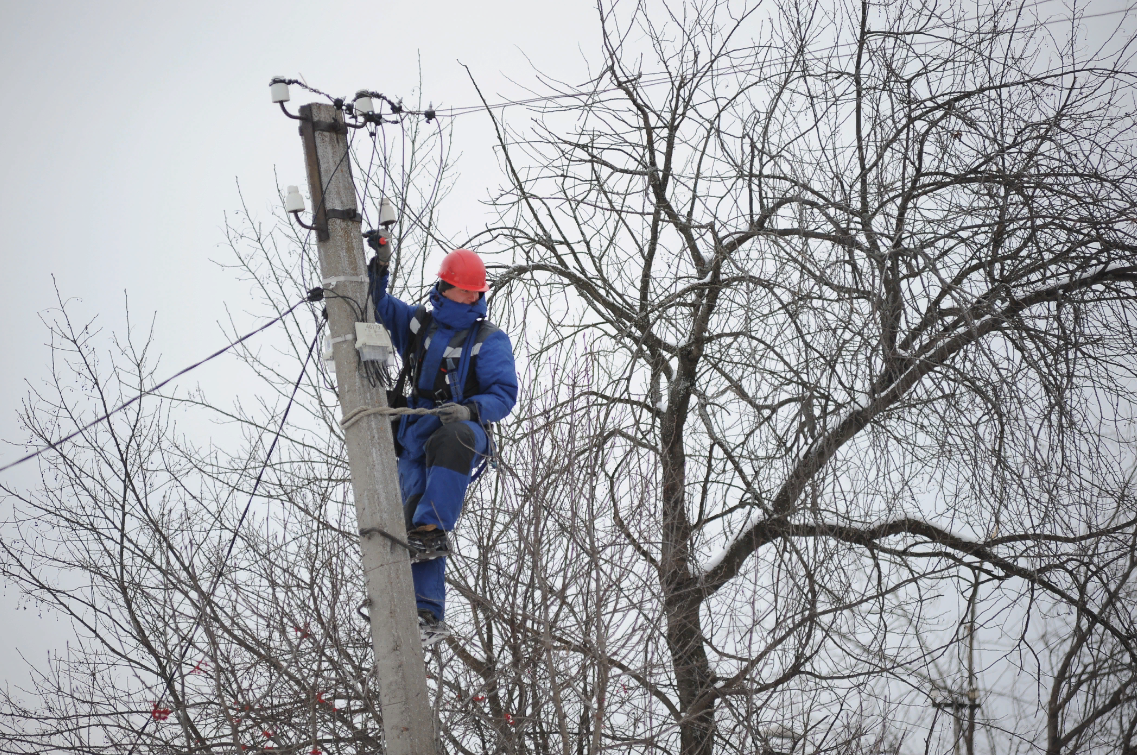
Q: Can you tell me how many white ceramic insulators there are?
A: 4